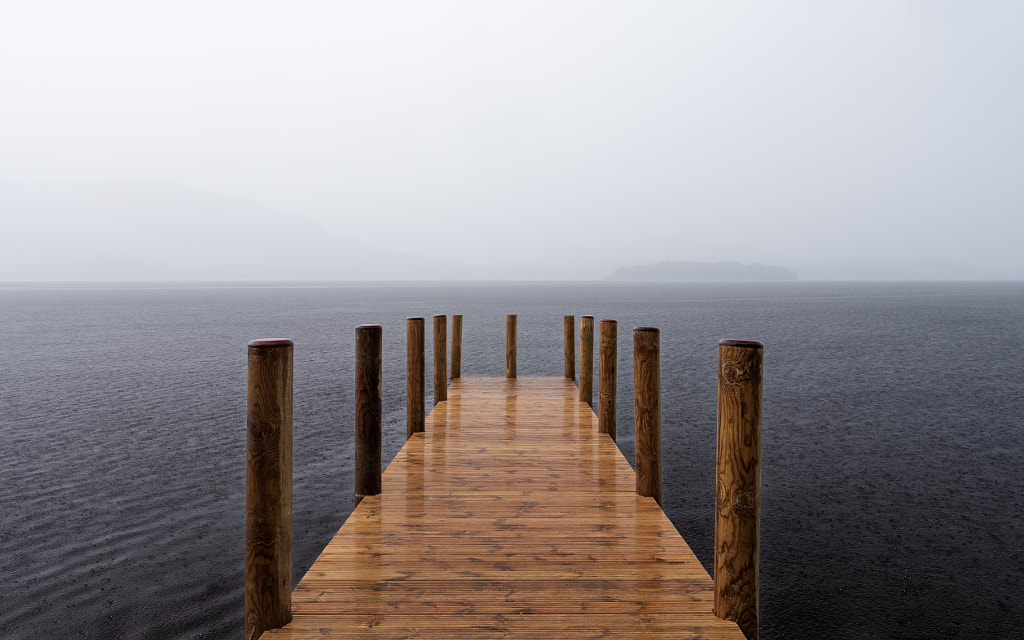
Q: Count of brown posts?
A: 11